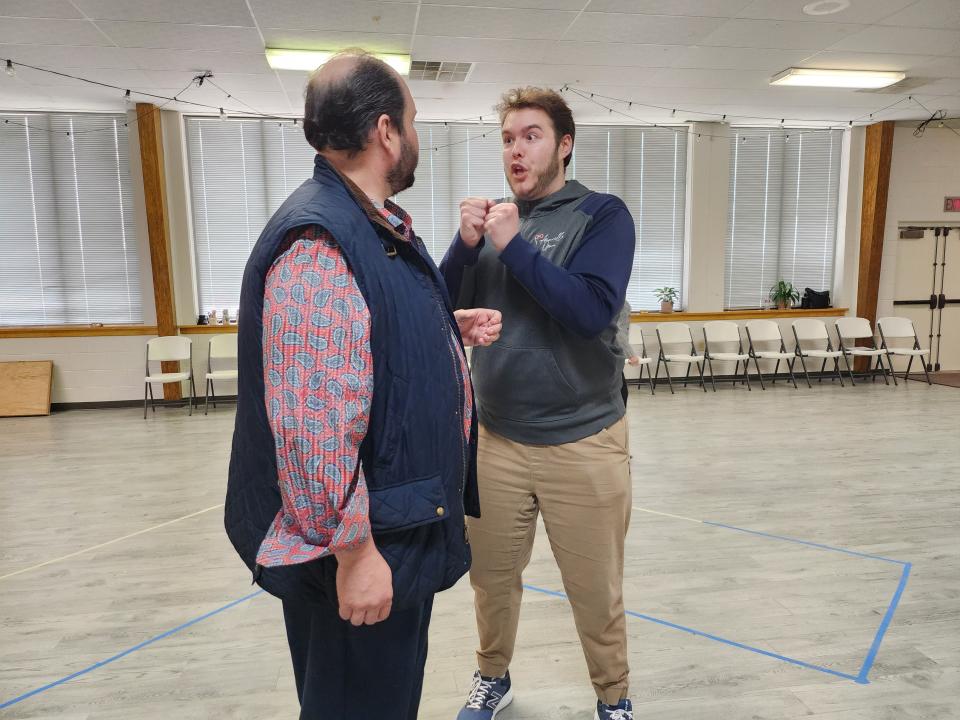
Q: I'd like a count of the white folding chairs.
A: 9